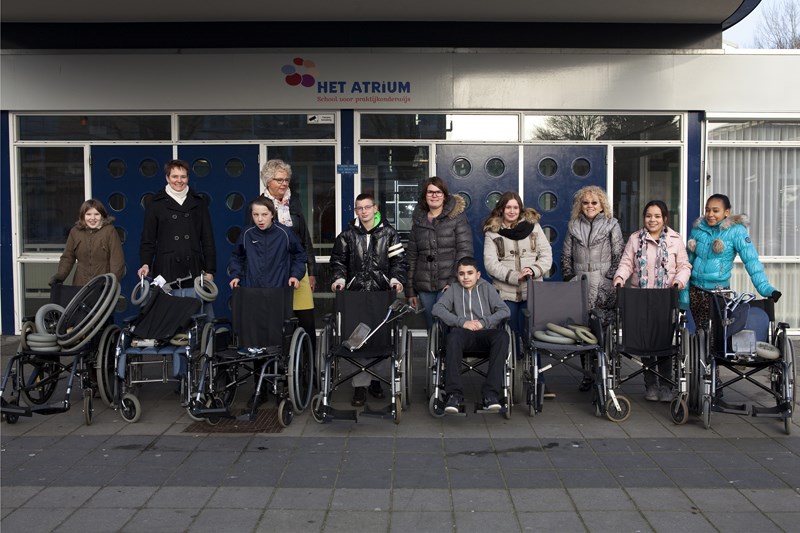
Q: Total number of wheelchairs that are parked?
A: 8